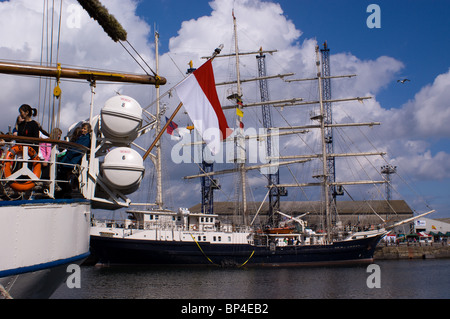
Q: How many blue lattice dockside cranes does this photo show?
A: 3